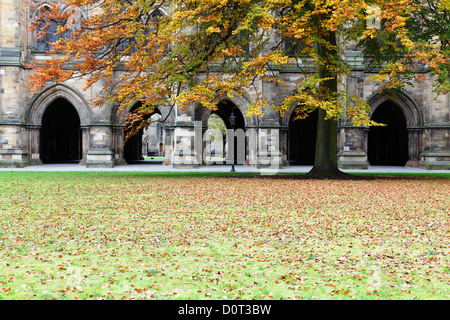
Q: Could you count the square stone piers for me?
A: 6